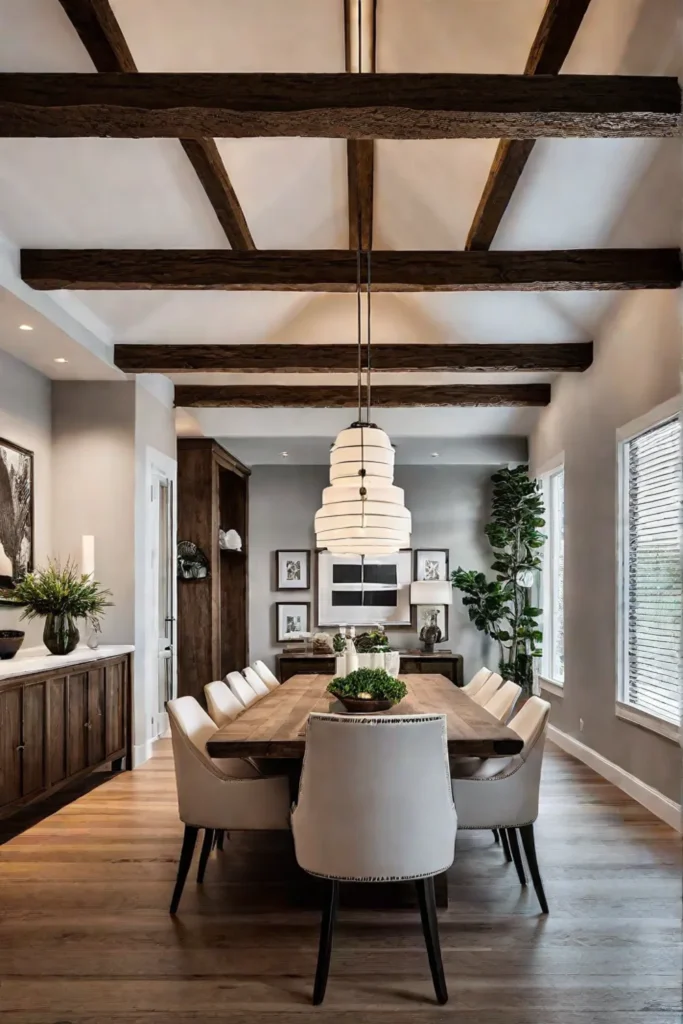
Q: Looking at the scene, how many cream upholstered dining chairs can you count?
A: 10